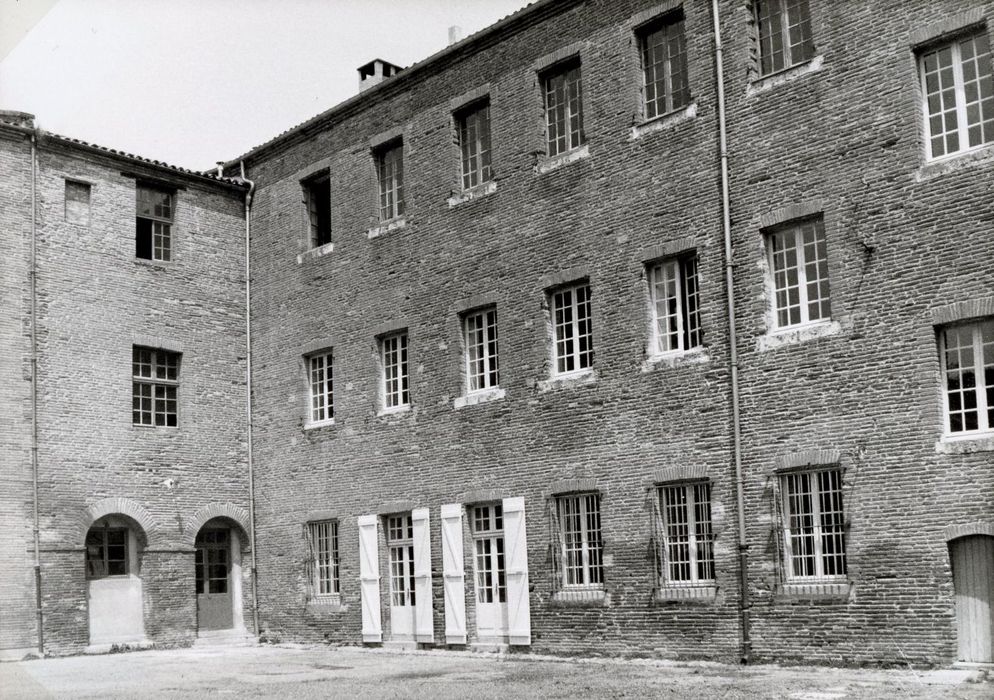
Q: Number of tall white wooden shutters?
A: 4